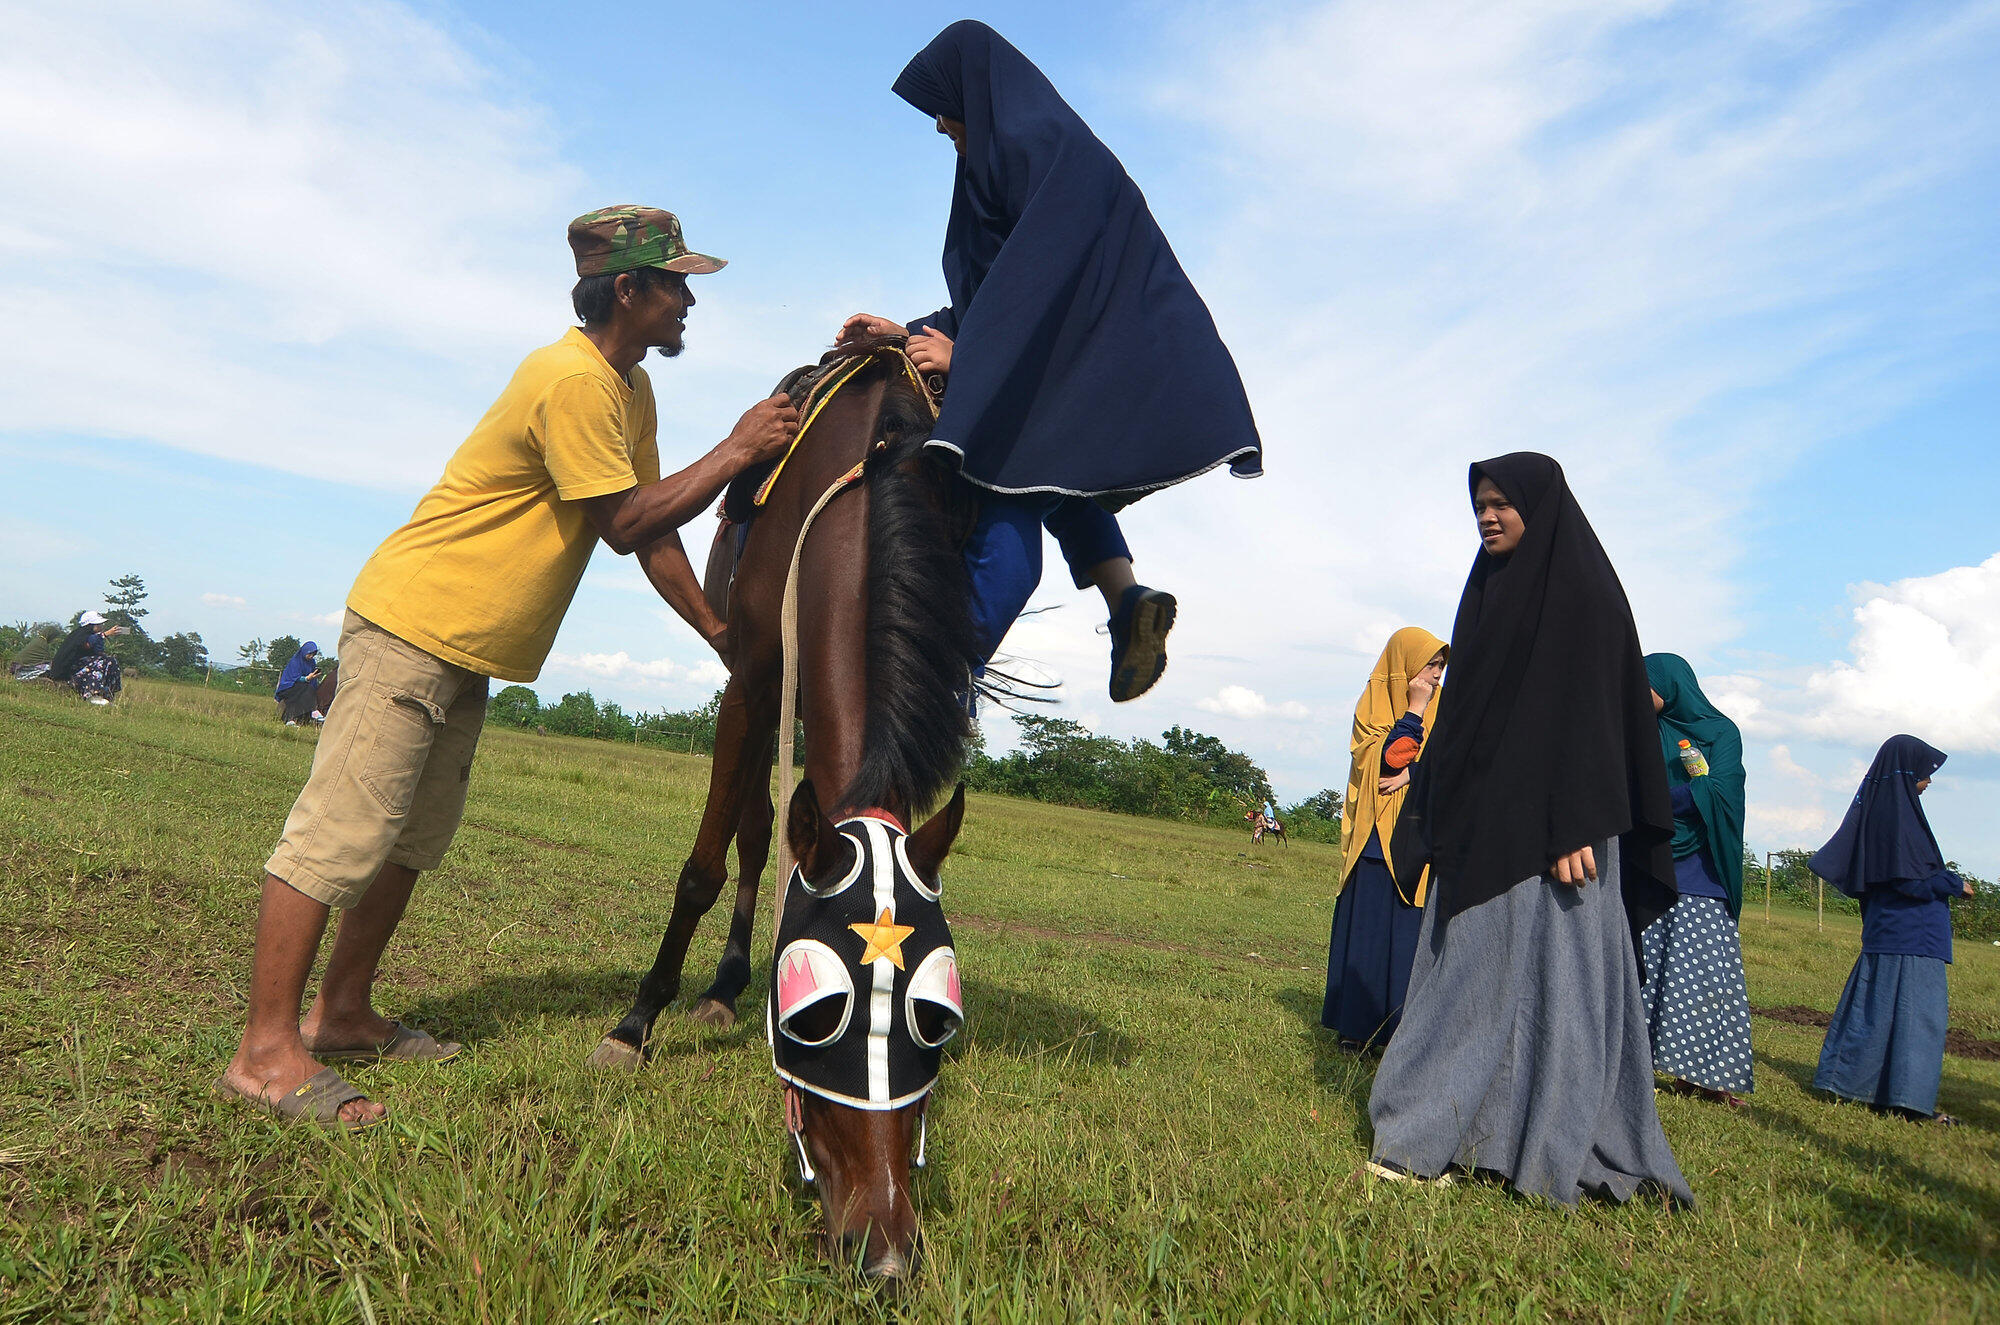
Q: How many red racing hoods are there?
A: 1